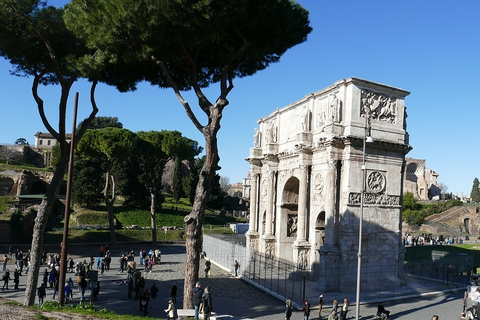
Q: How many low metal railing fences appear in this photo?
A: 1